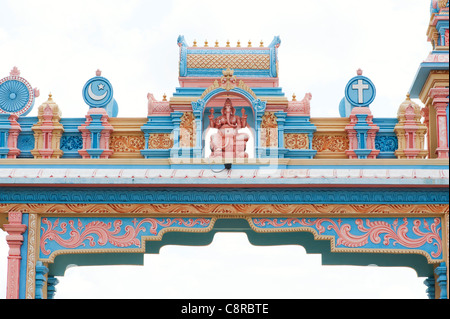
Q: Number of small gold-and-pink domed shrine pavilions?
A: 2